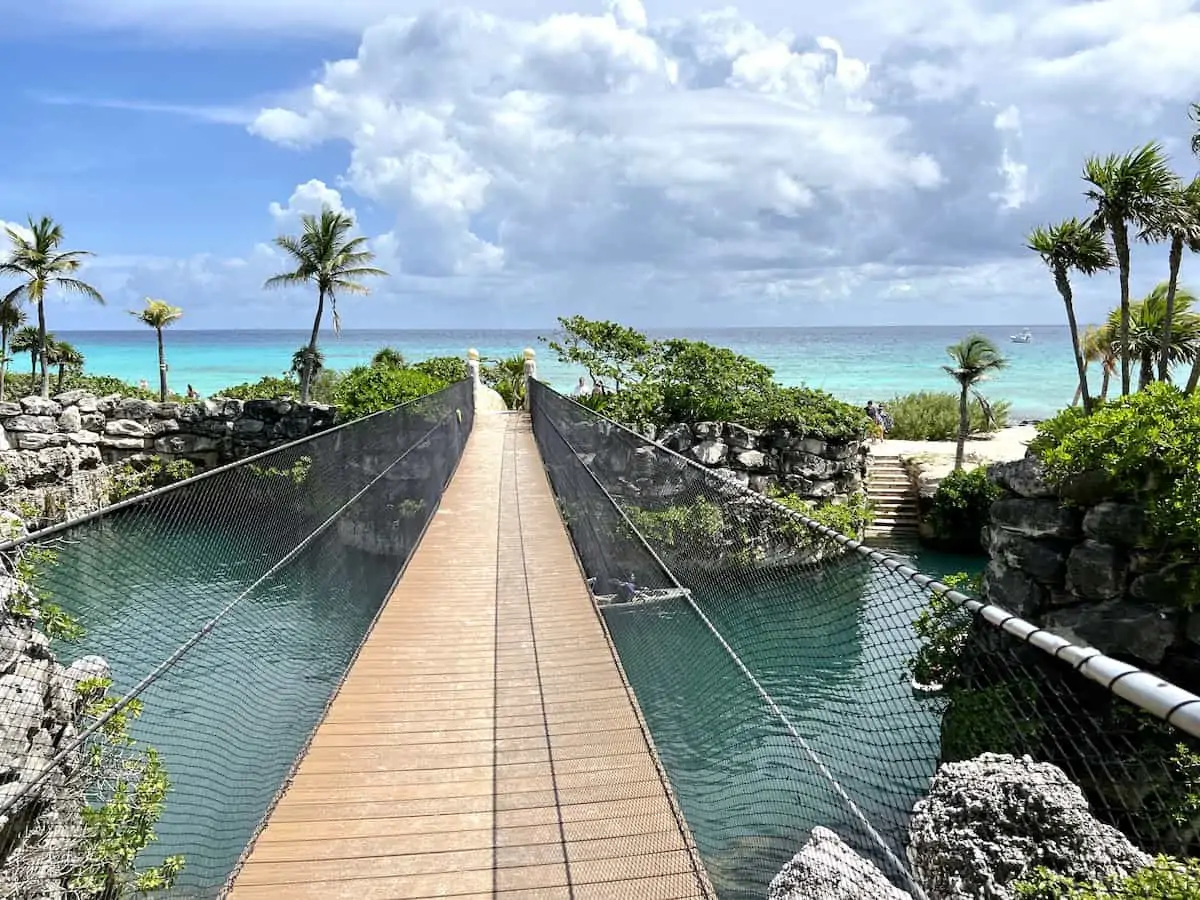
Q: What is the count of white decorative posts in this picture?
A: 2